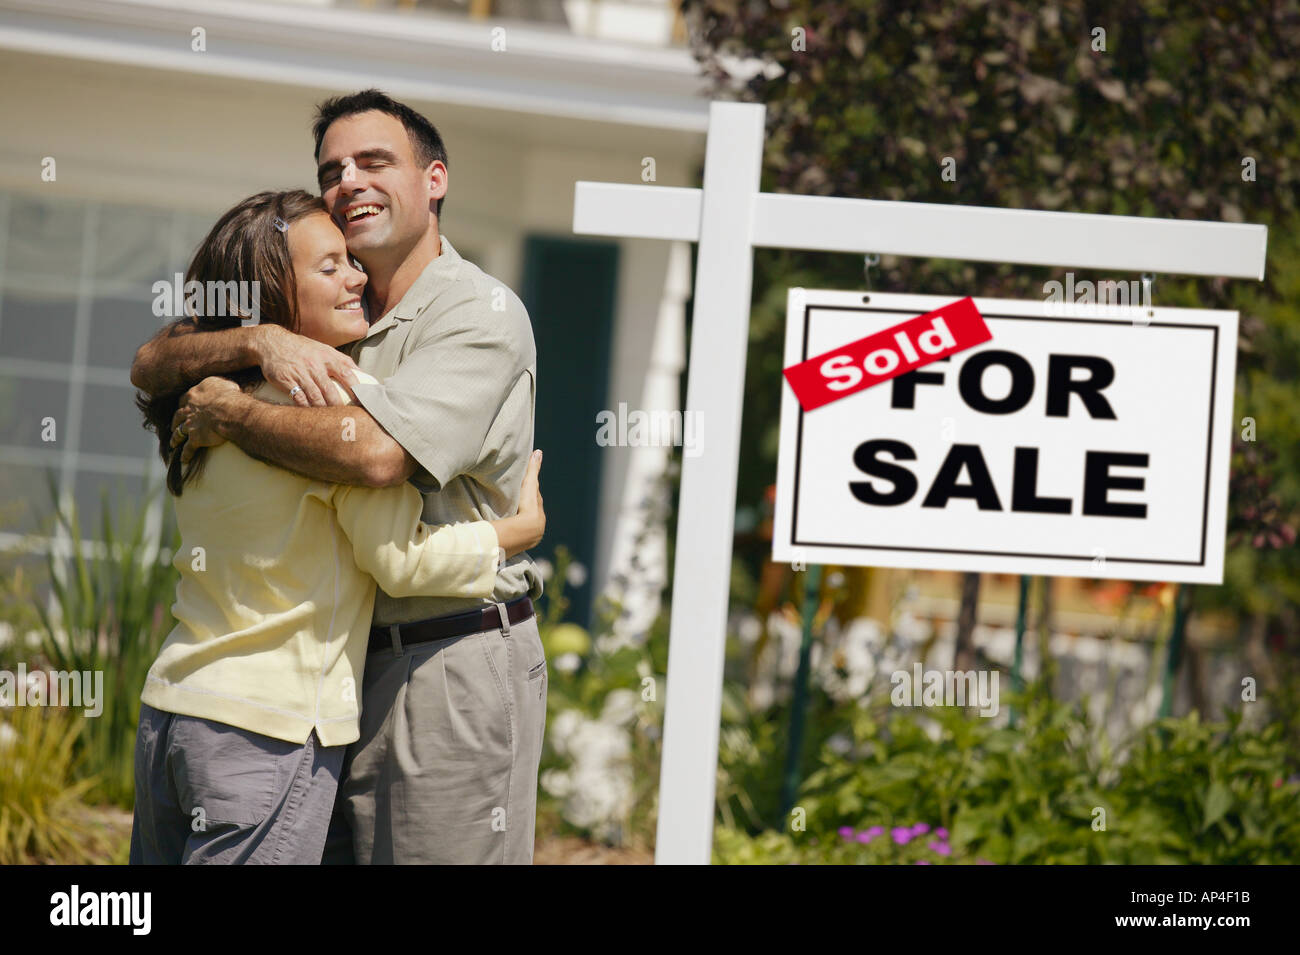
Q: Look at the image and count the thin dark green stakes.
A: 3